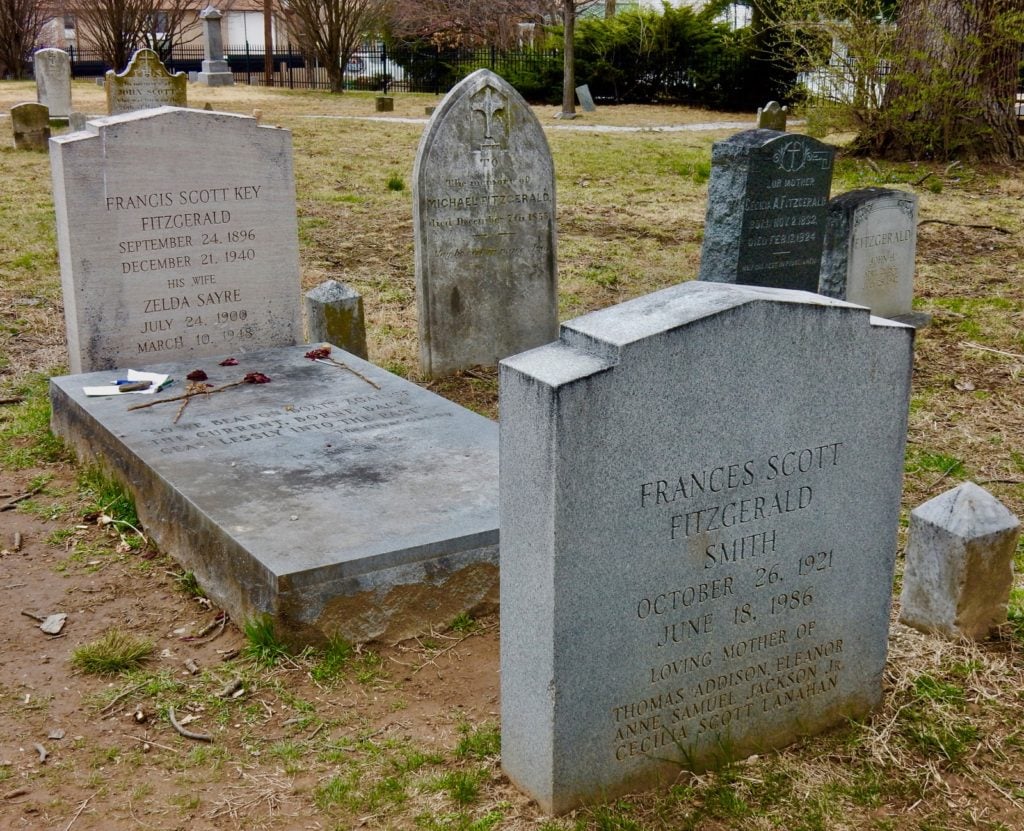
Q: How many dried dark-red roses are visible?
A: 4